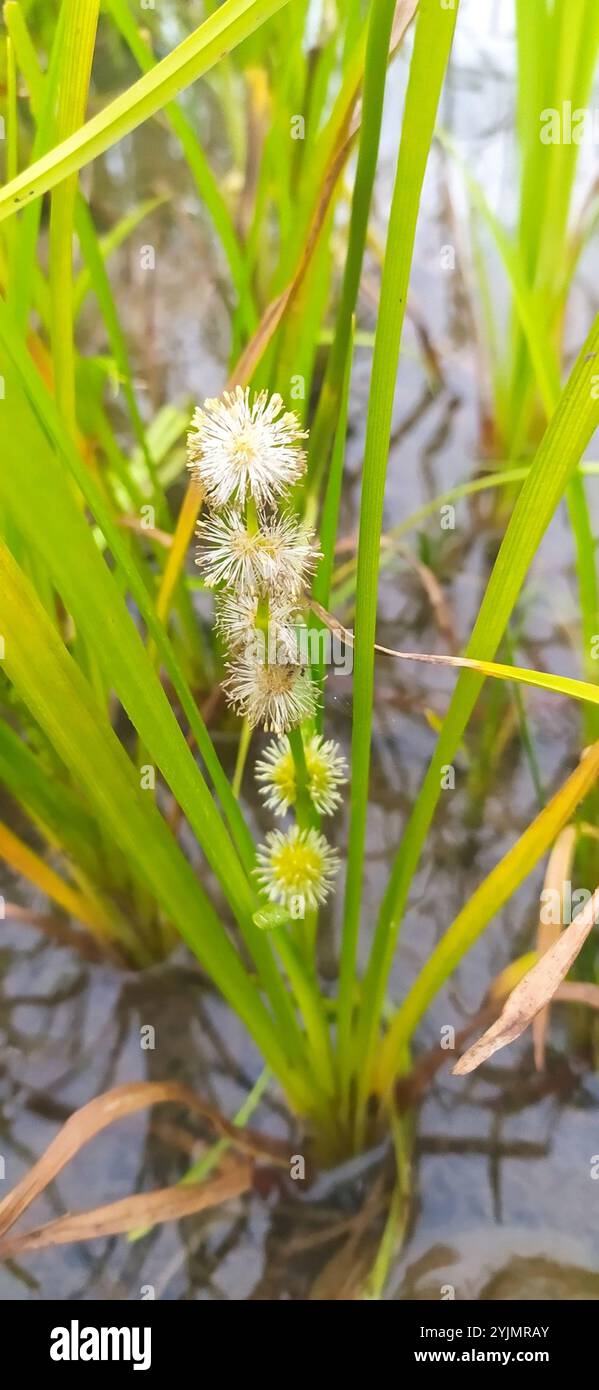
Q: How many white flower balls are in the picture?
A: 6